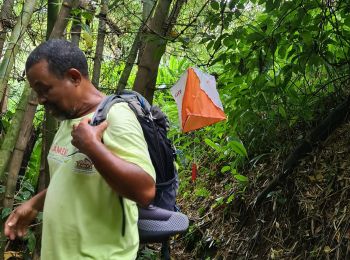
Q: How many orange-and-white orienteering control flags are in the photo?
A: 1